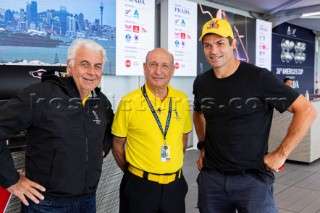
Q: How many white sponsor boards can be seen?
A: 3